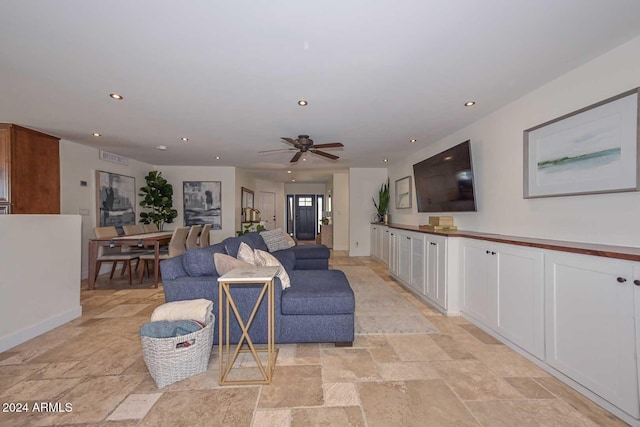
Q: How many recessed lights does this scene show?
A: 11